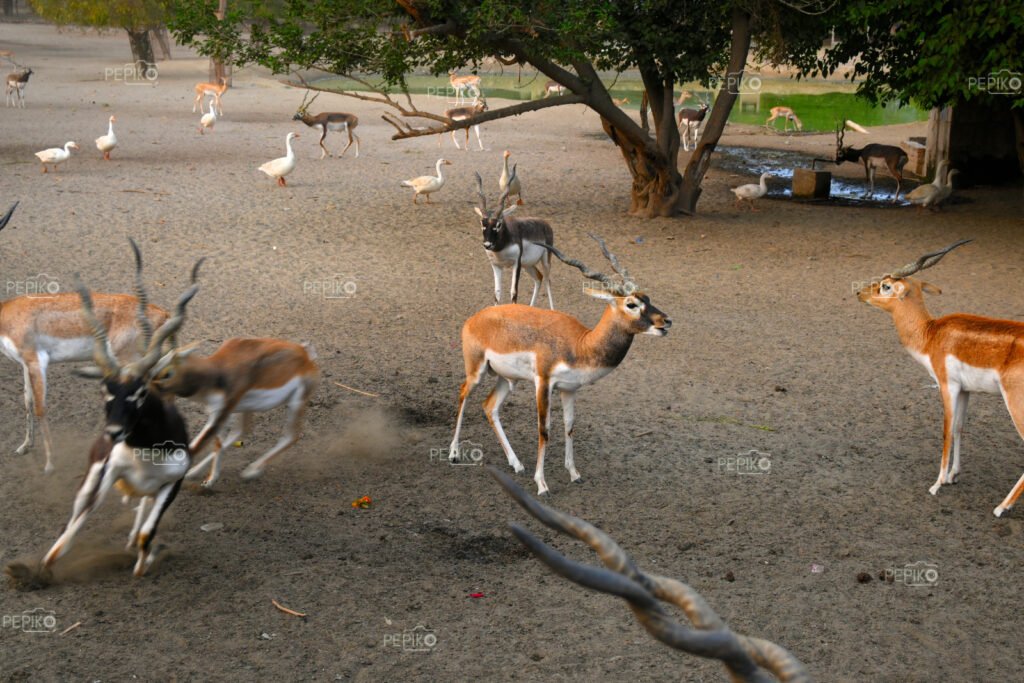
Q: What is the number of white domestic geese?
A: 9